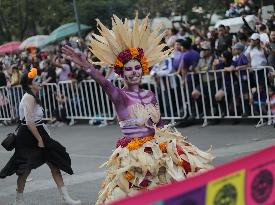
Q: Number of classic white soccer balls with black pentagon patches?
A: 0